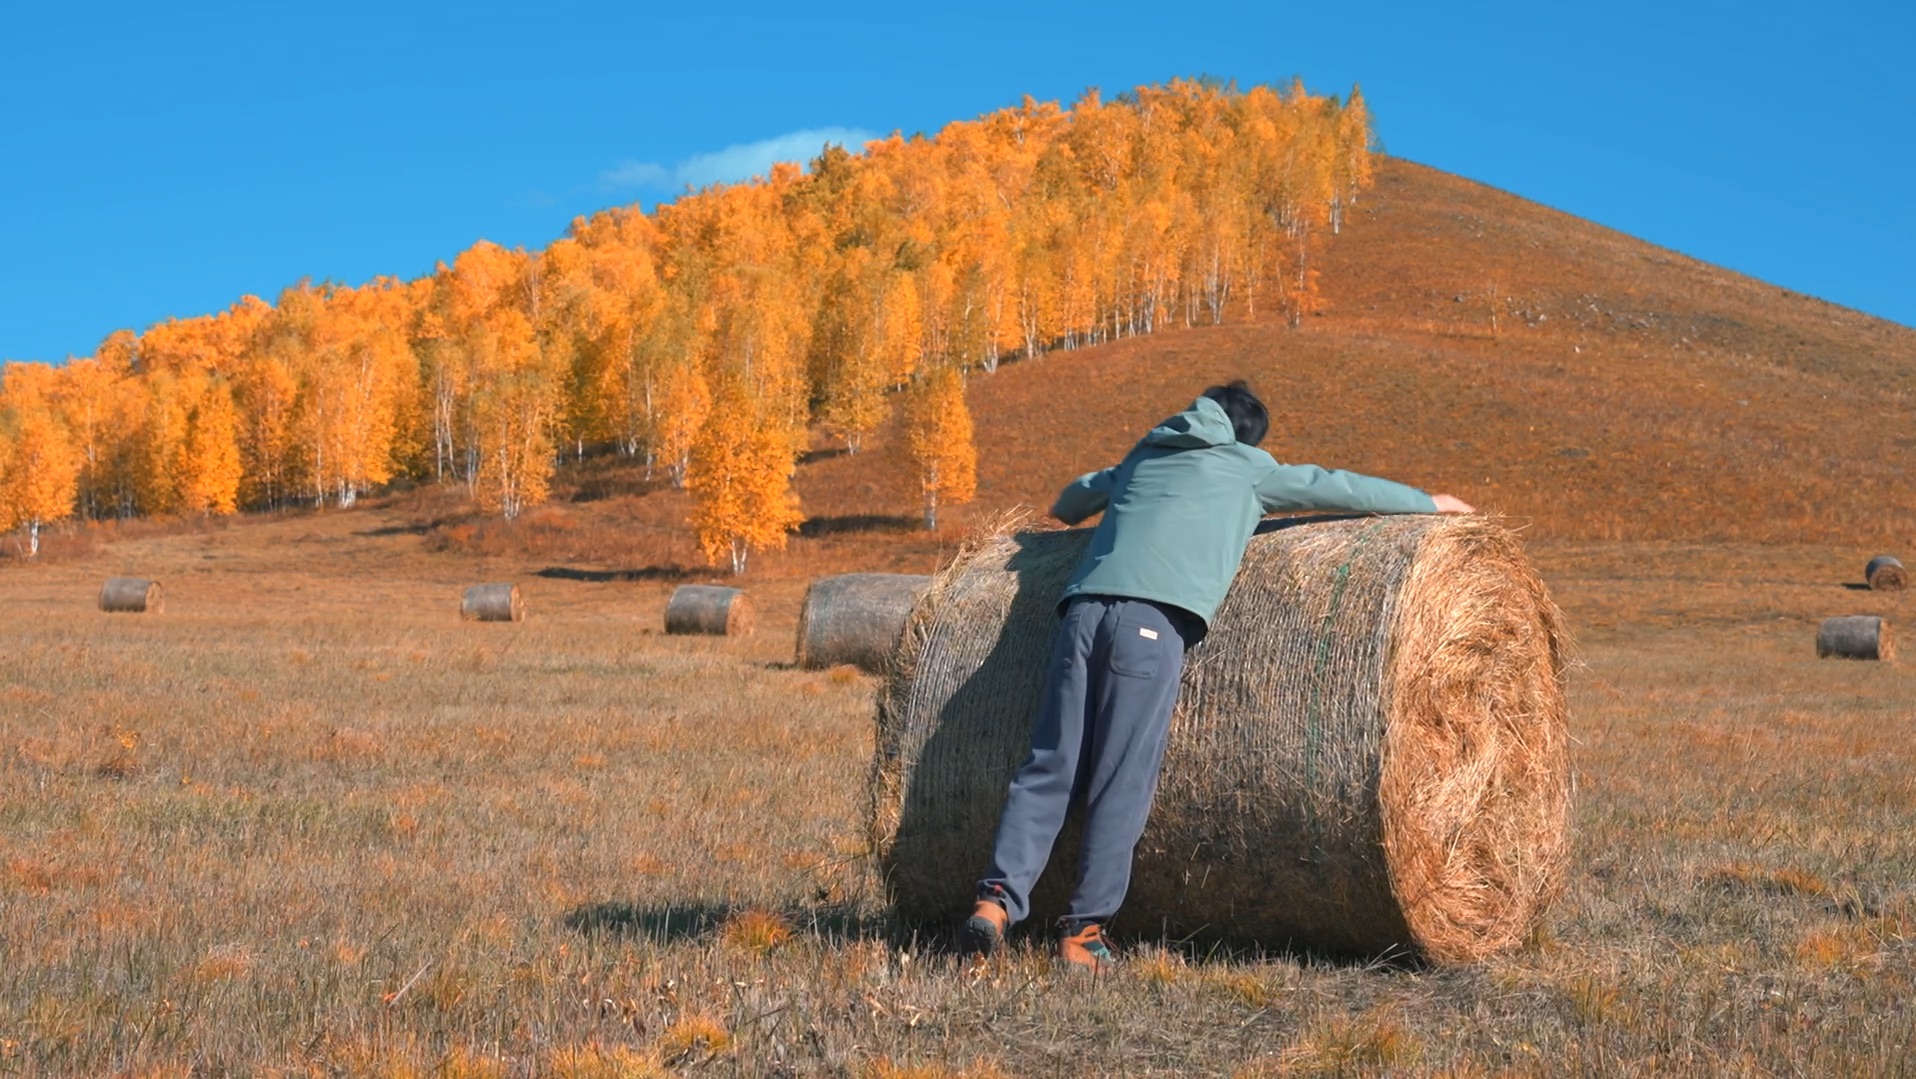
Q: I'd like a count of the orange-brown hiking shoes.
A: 2